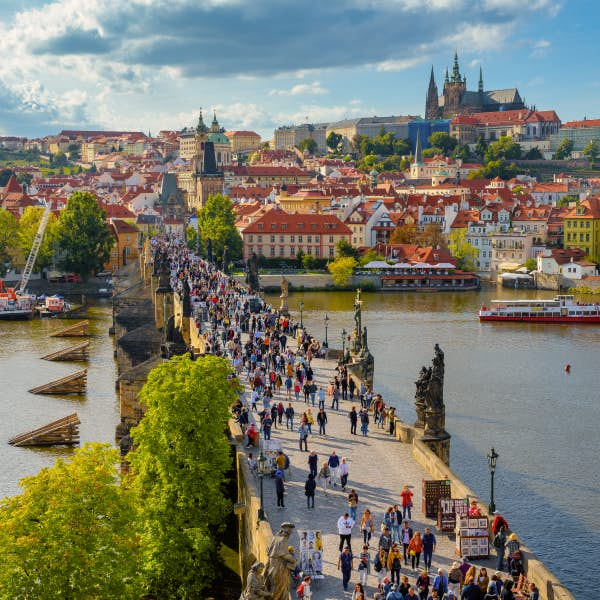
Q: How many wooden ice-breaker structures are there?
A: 4